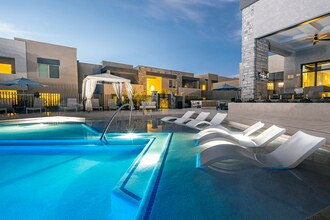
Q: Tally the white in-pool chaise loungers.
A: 6